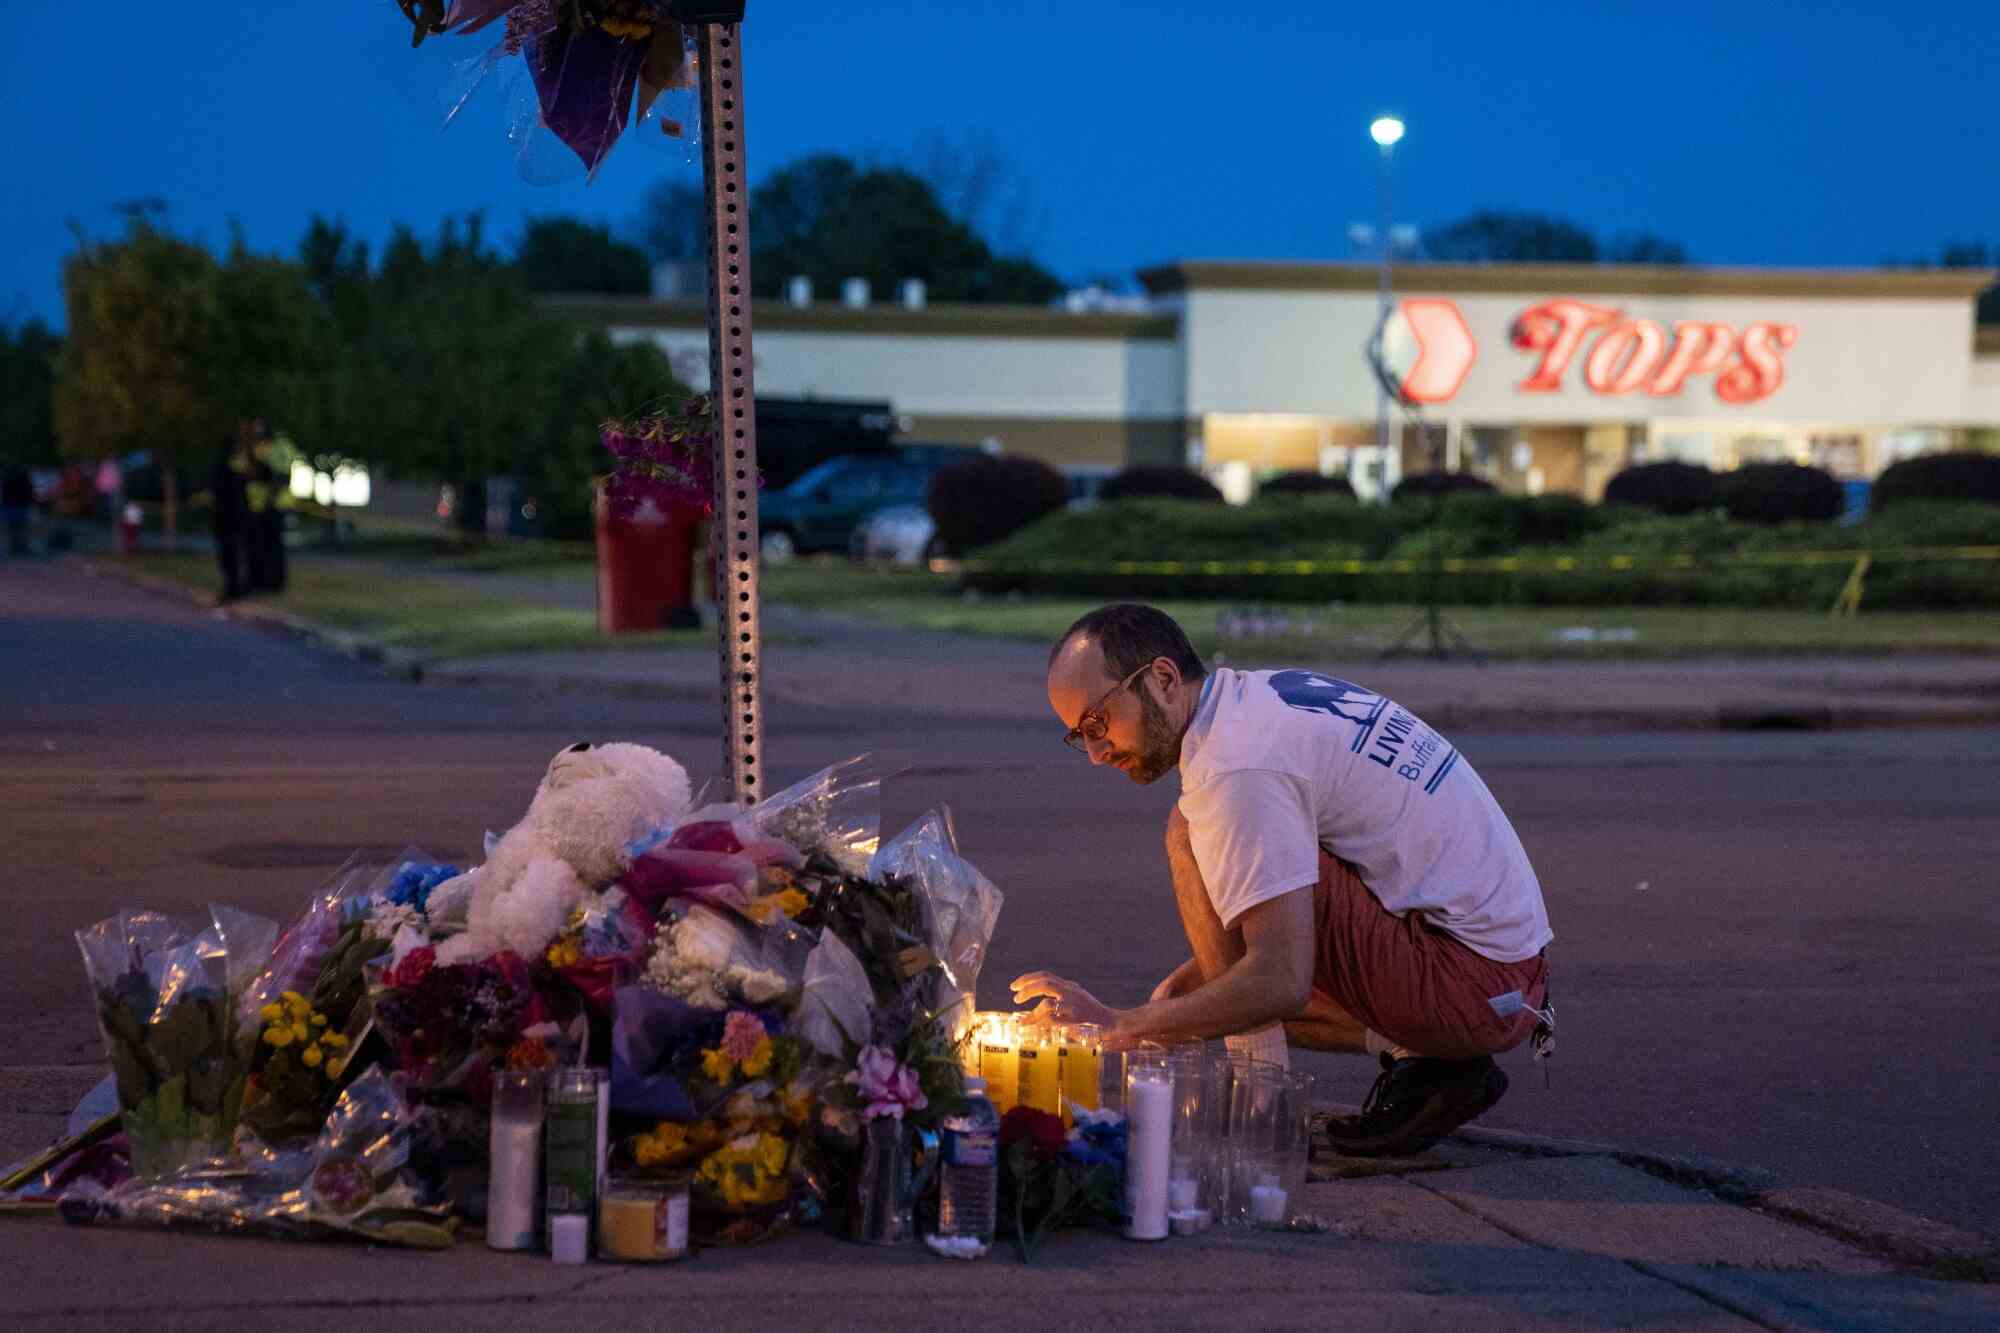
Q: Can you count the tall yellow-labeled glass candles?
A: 3